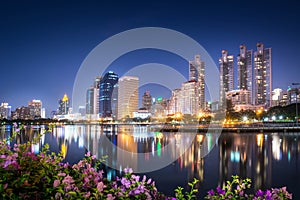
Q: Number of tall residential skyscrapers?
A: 4